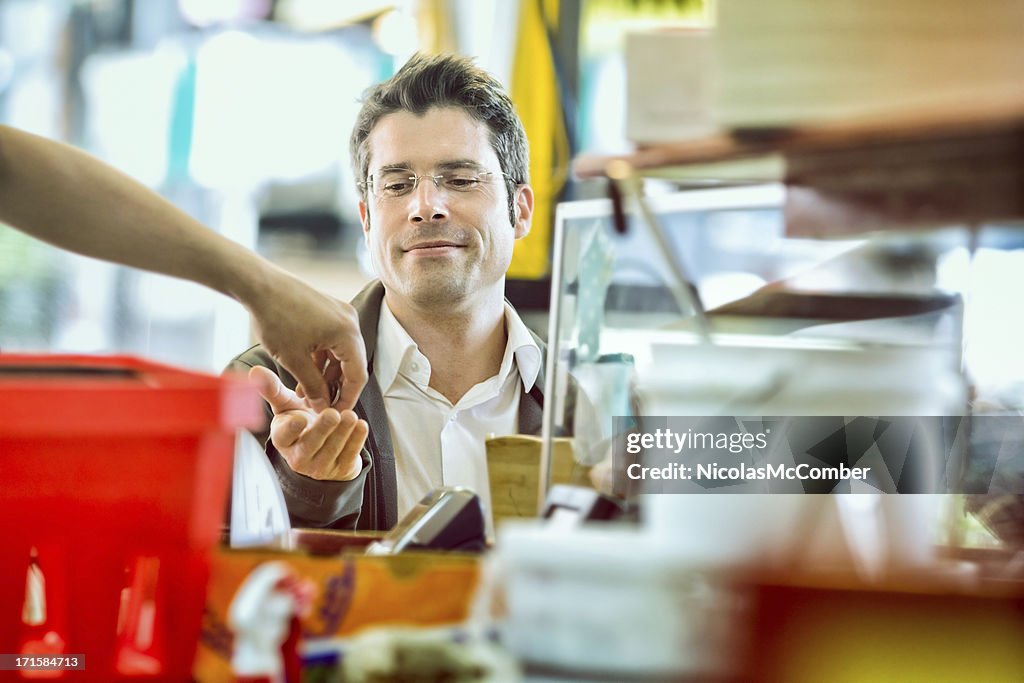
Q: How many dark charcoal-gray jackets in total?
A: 1